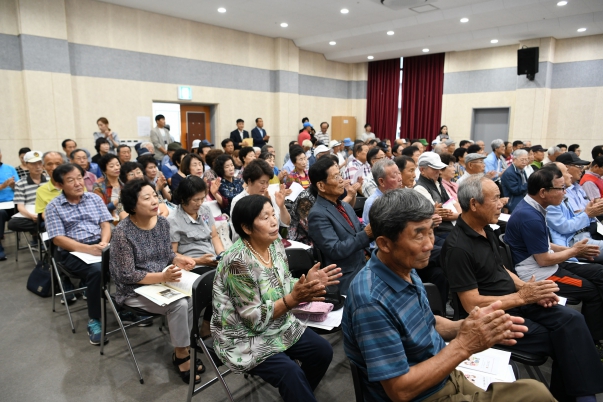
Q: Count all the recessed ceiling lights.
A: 11